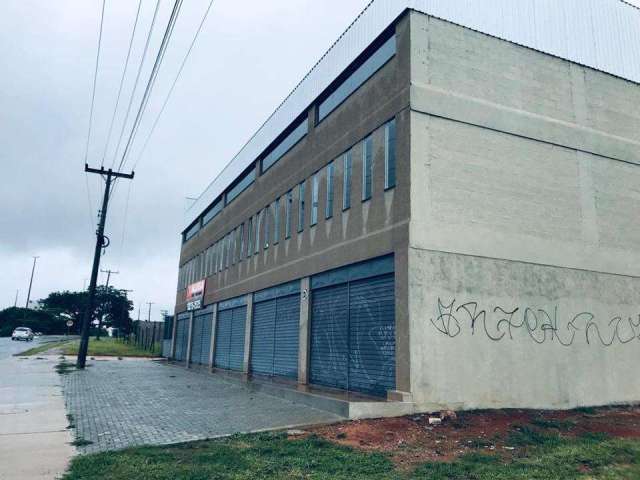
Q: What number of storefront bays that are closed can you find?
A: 5